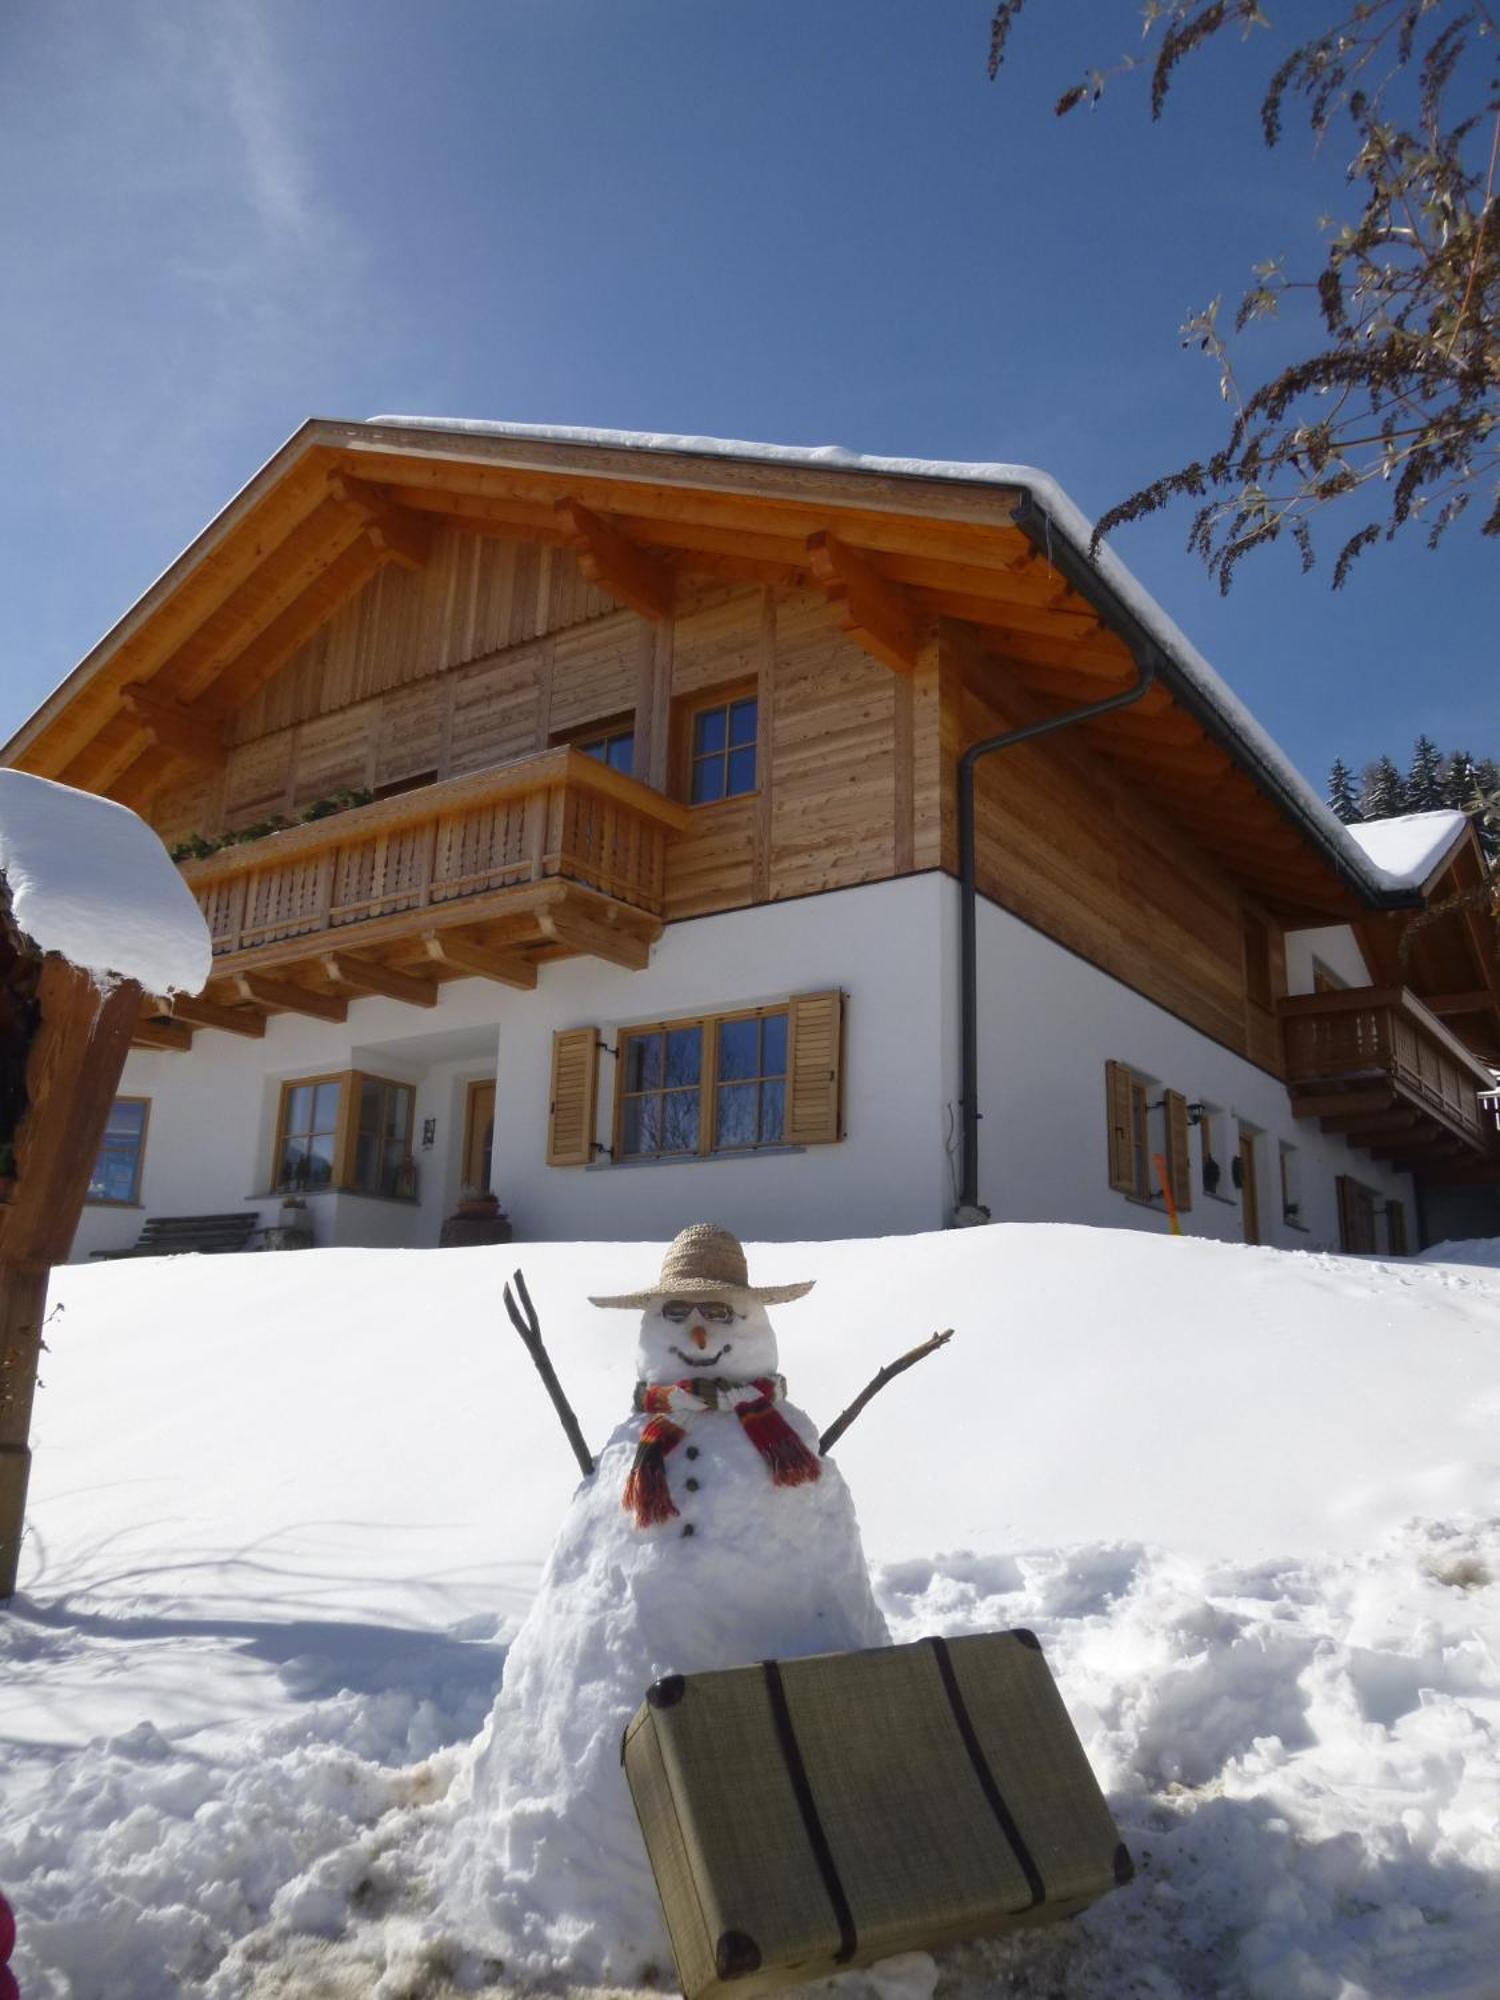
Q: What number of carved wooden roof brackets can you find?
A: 4